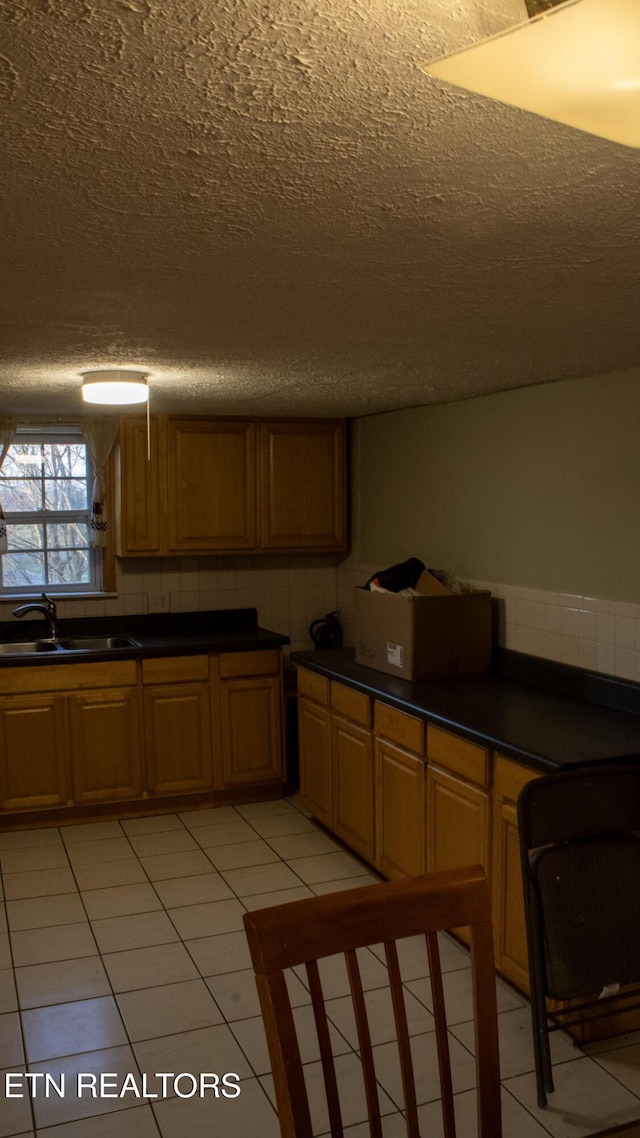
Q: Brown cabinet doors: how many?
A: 12